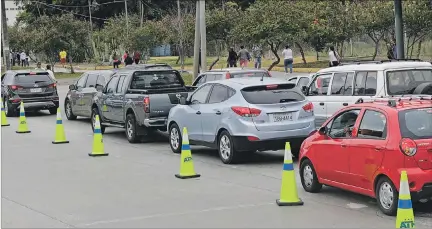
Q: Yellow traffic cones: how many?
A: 7